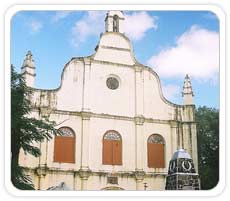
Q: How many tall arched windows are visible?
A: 3